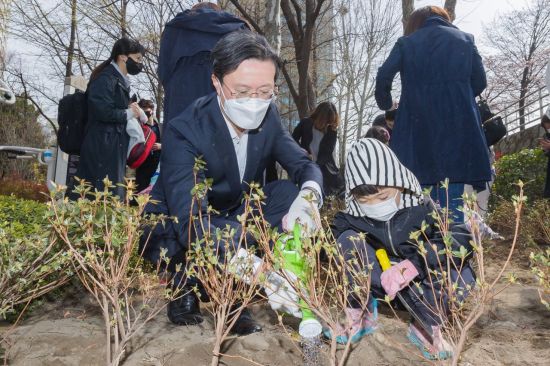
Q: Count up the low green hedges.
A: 2